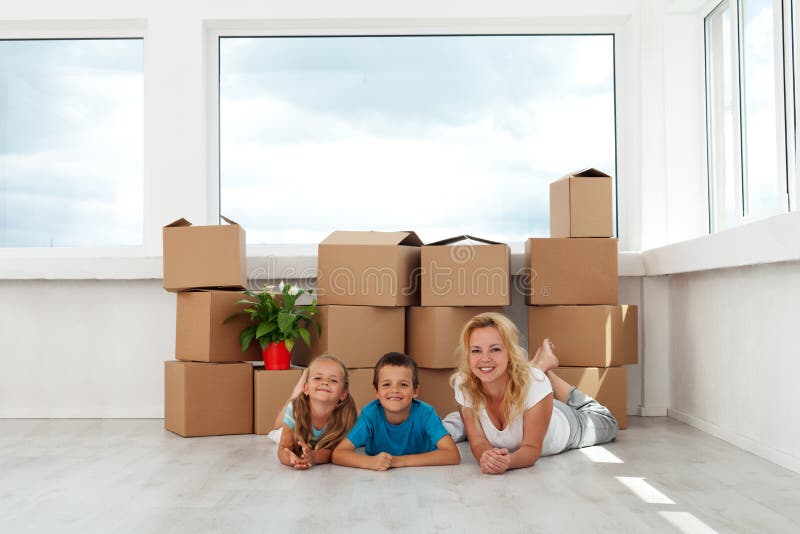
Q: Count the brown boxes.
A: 14